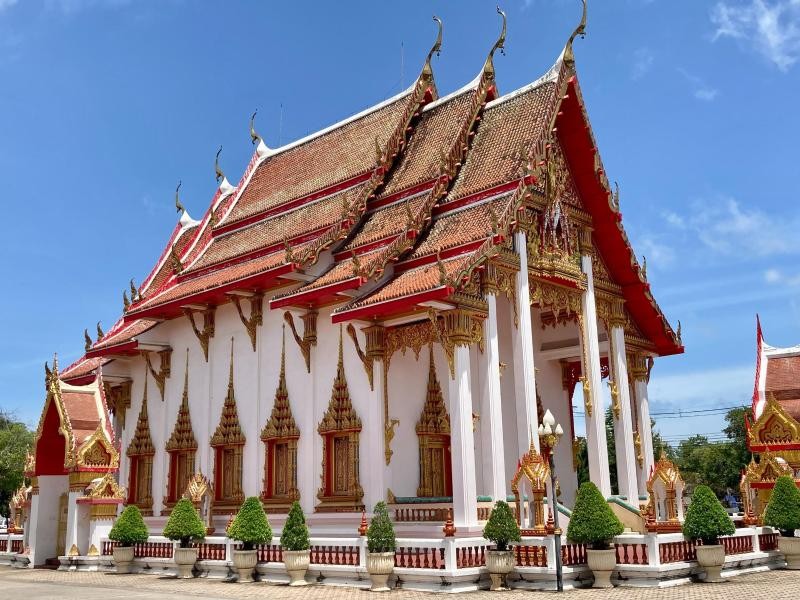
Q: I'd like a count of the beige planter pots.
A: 9